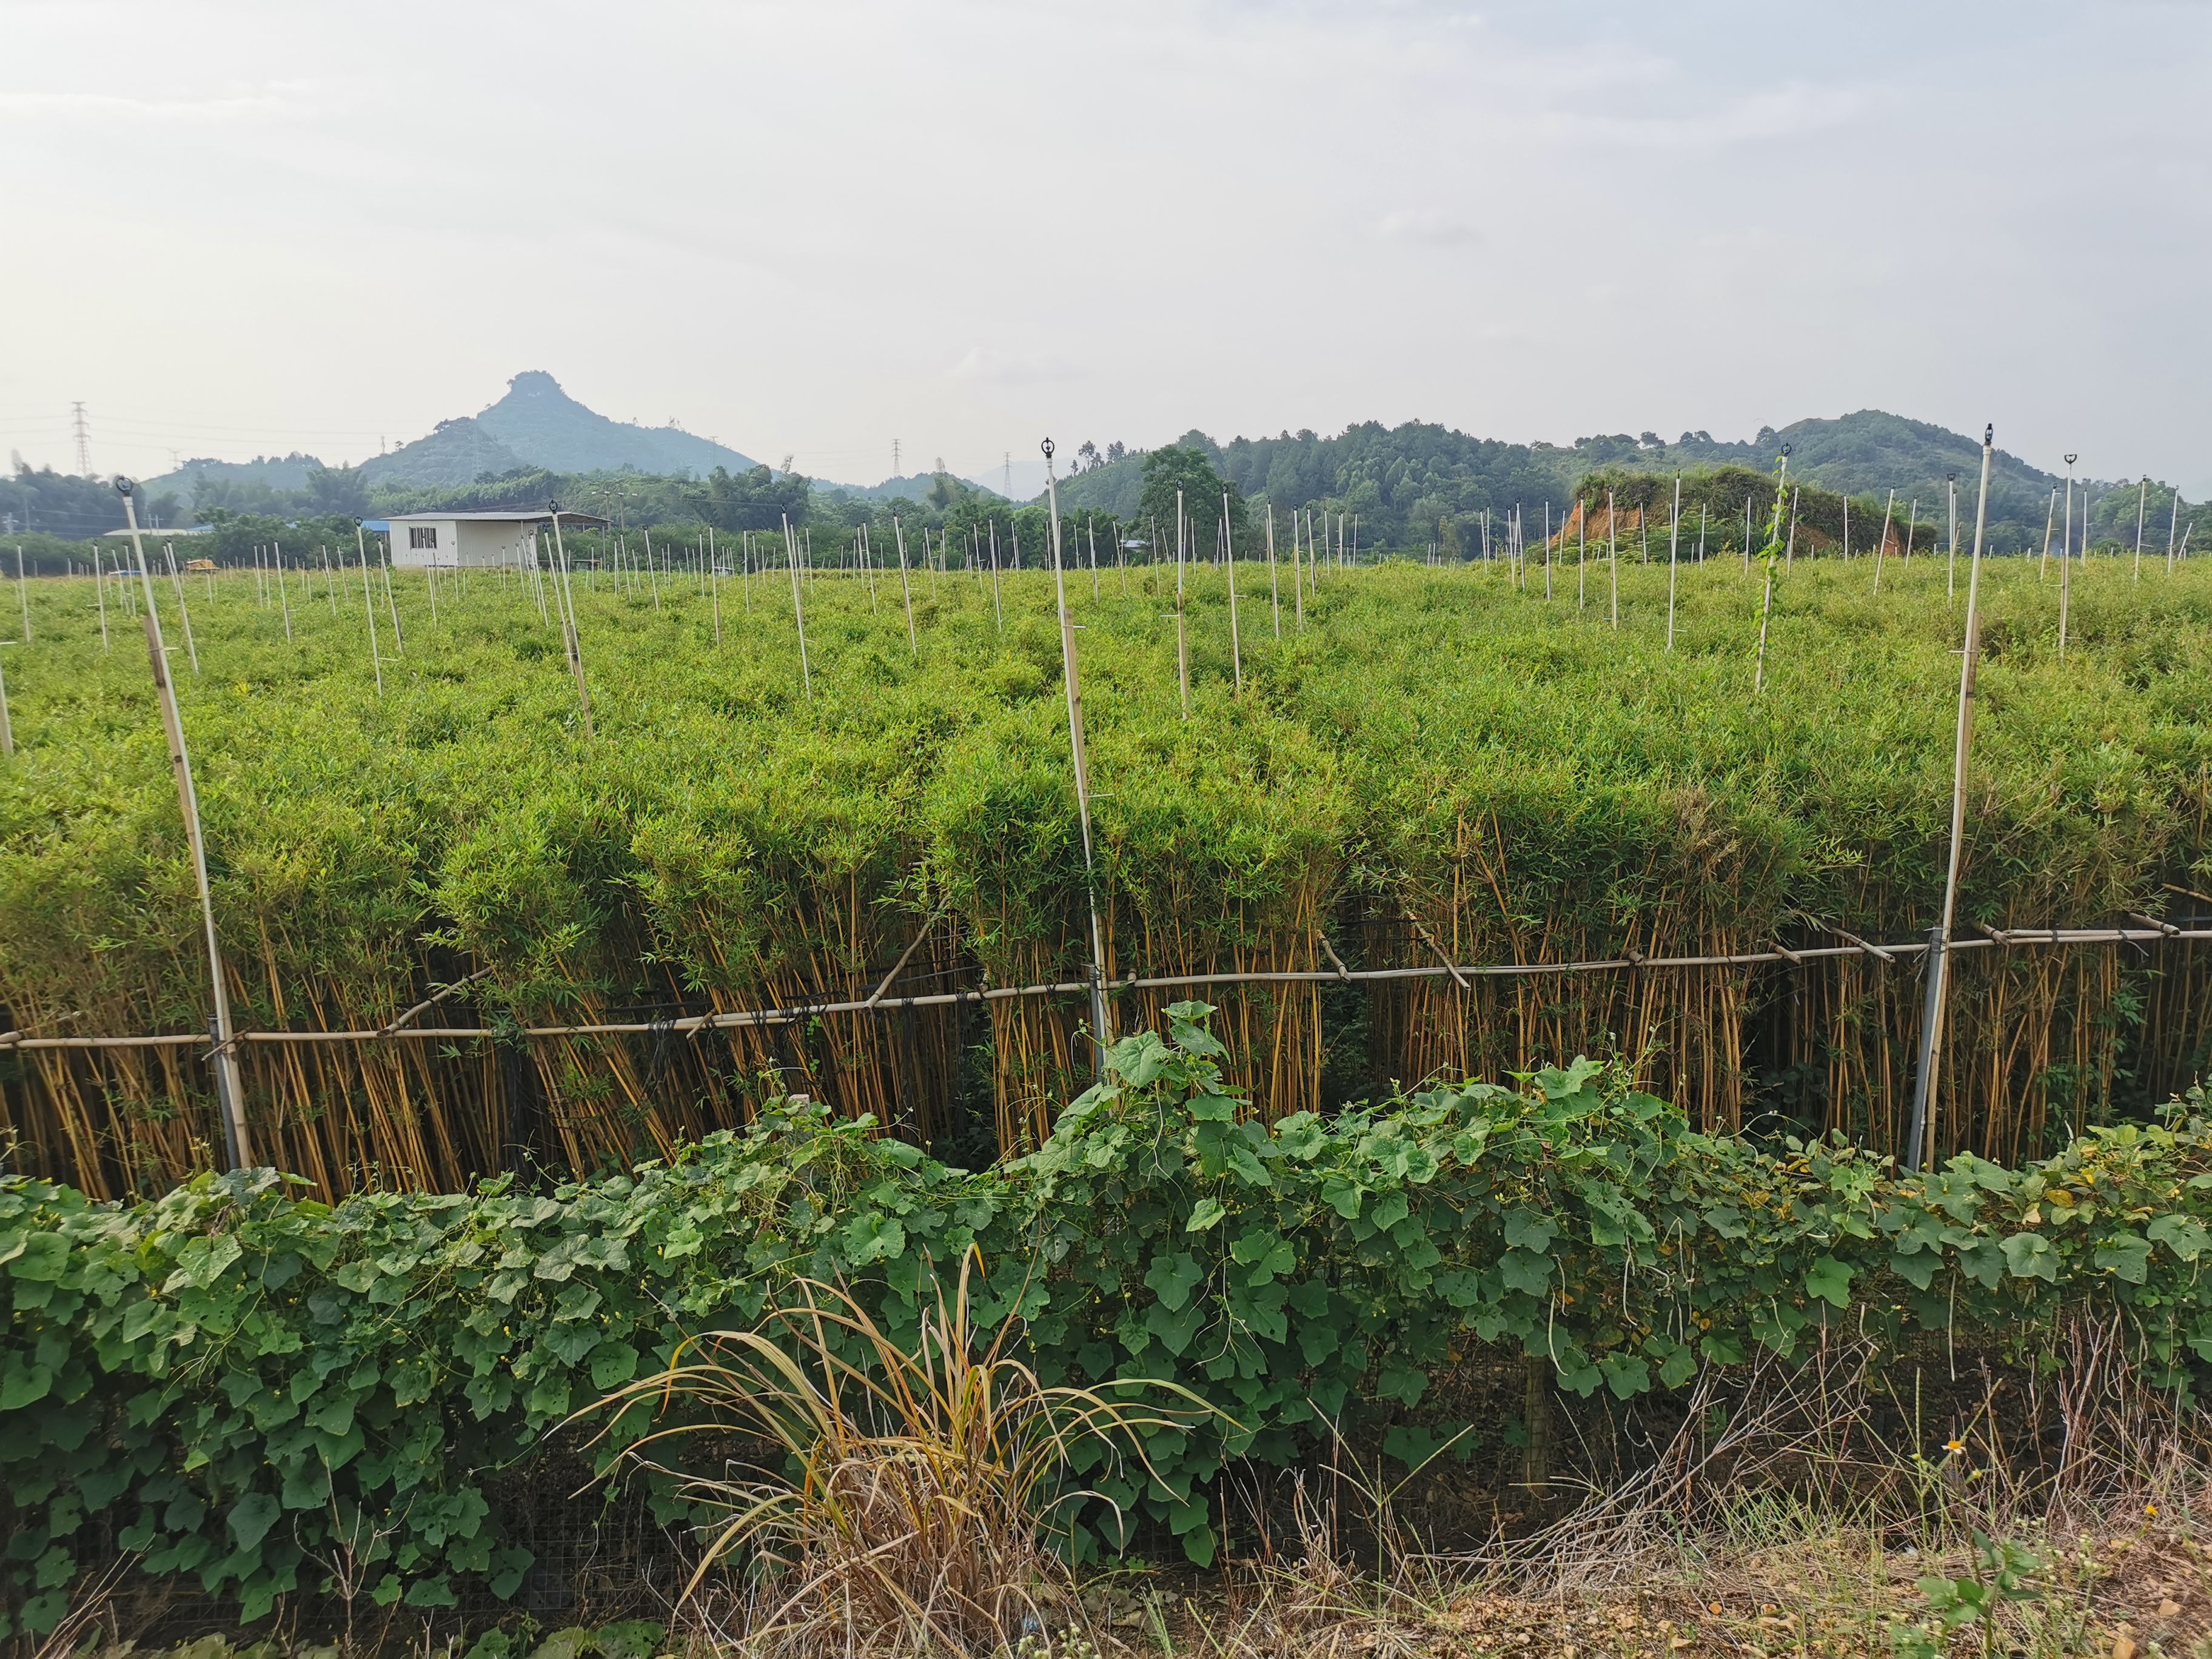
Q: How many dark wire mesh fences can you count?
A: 1